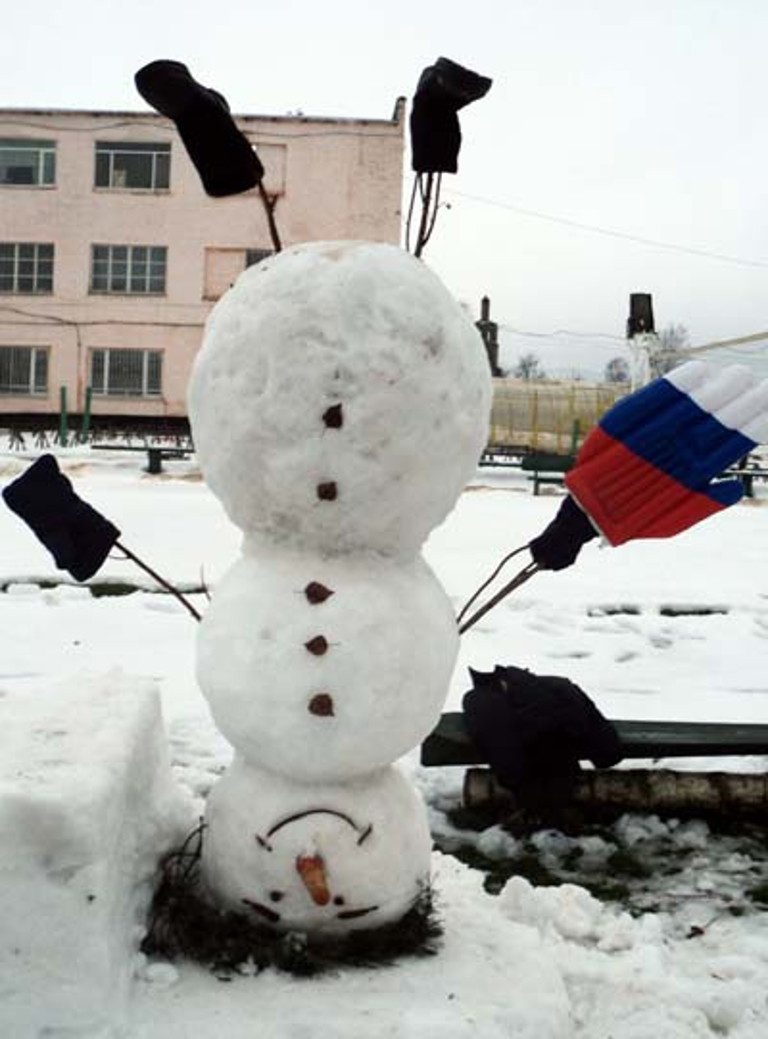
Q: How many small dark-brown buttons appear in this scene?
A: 5